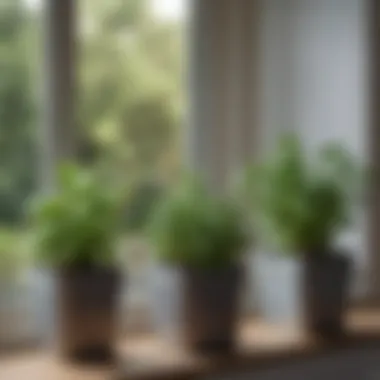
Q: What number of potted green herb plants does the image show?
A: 3